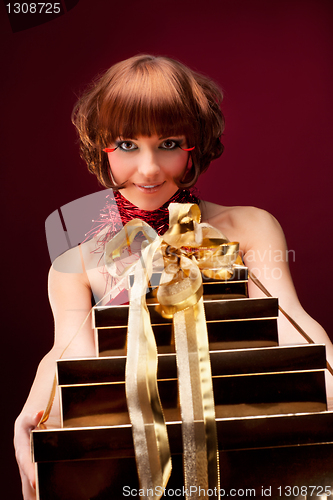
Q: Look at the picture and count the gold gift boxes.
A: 4